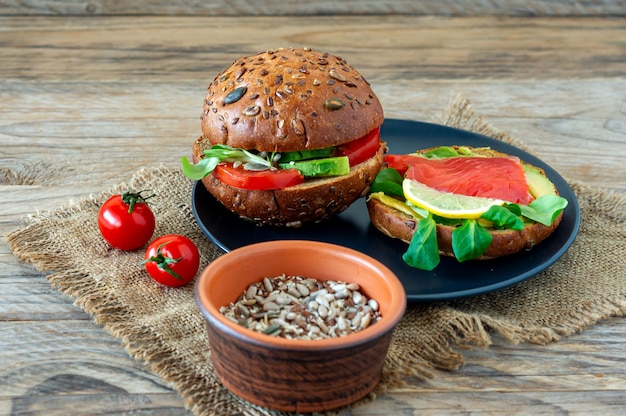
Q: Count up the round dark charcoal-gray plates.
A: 1